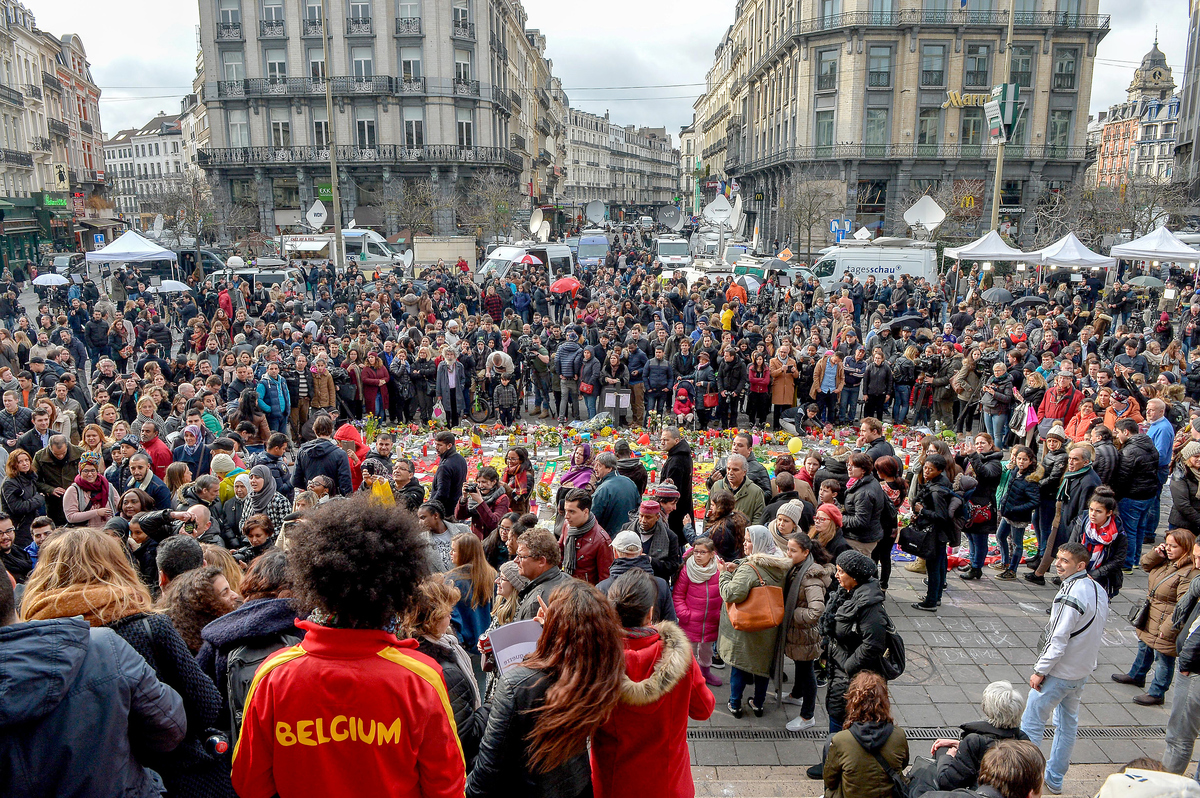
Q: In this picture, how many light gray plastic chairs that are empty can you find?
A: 0